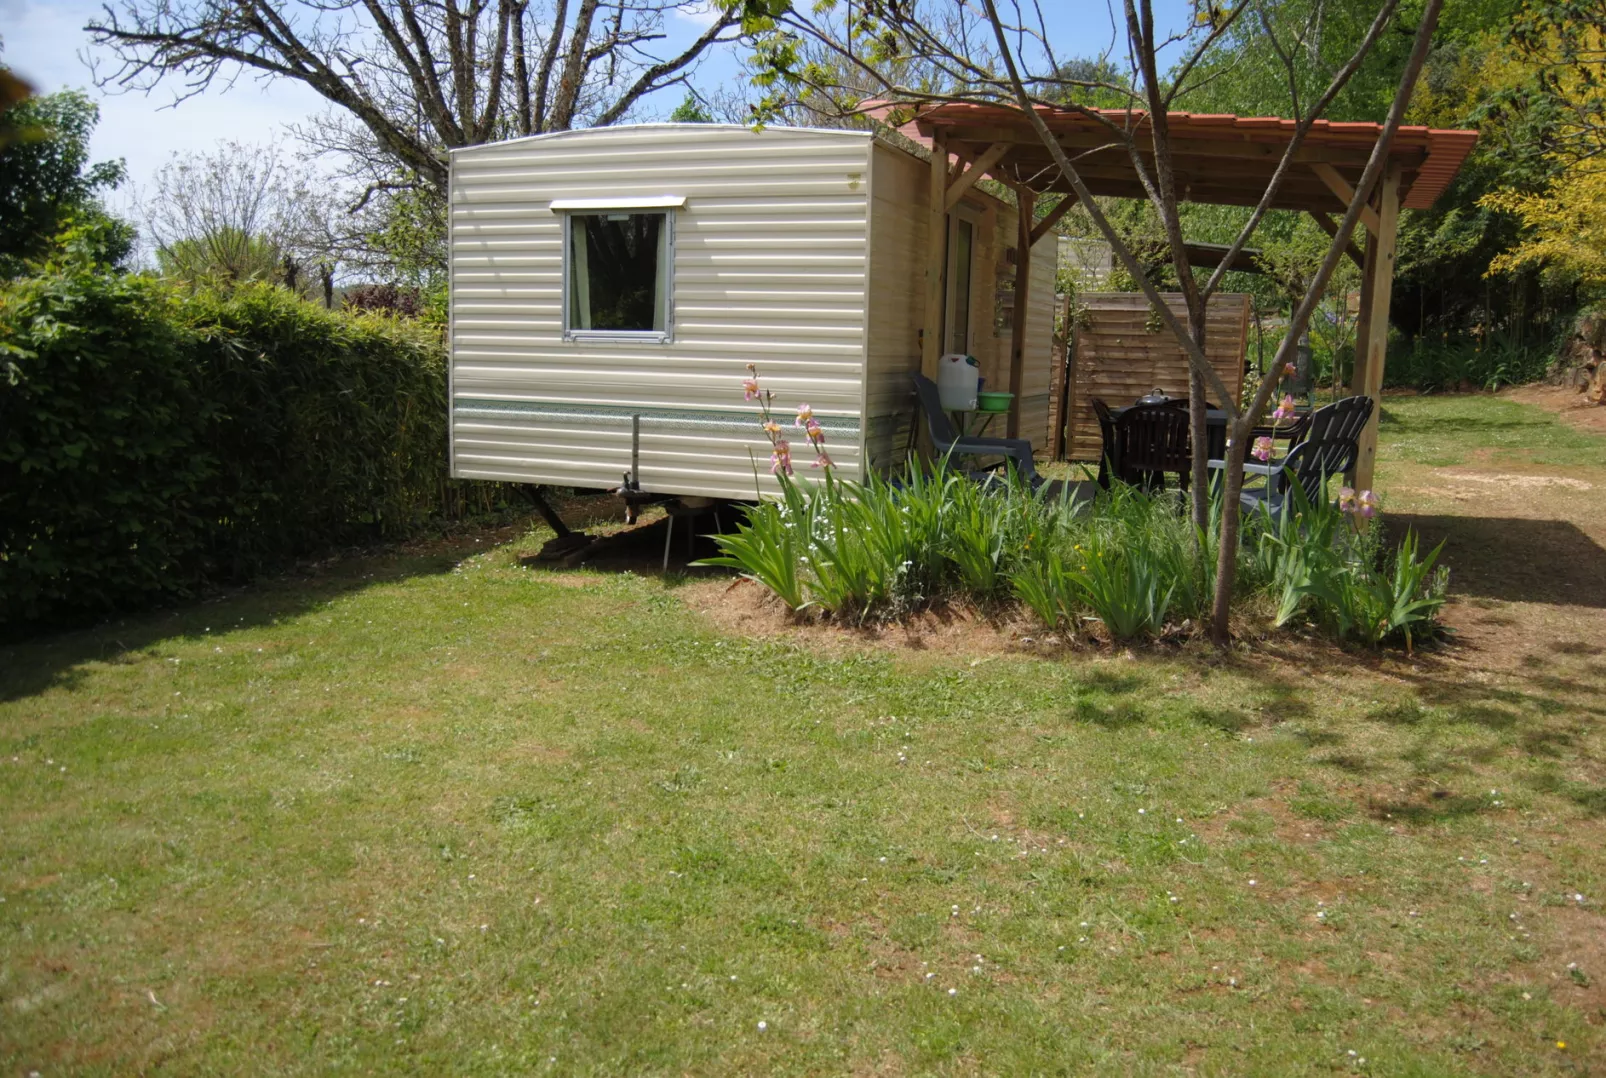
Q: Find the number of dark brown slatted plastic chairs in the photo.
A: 4